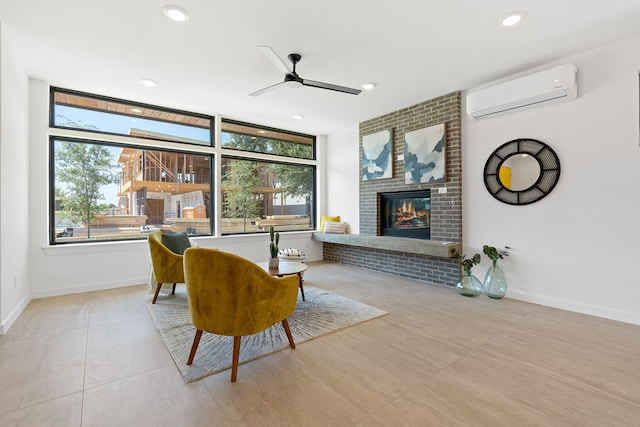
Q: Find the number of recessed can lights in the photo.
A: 5